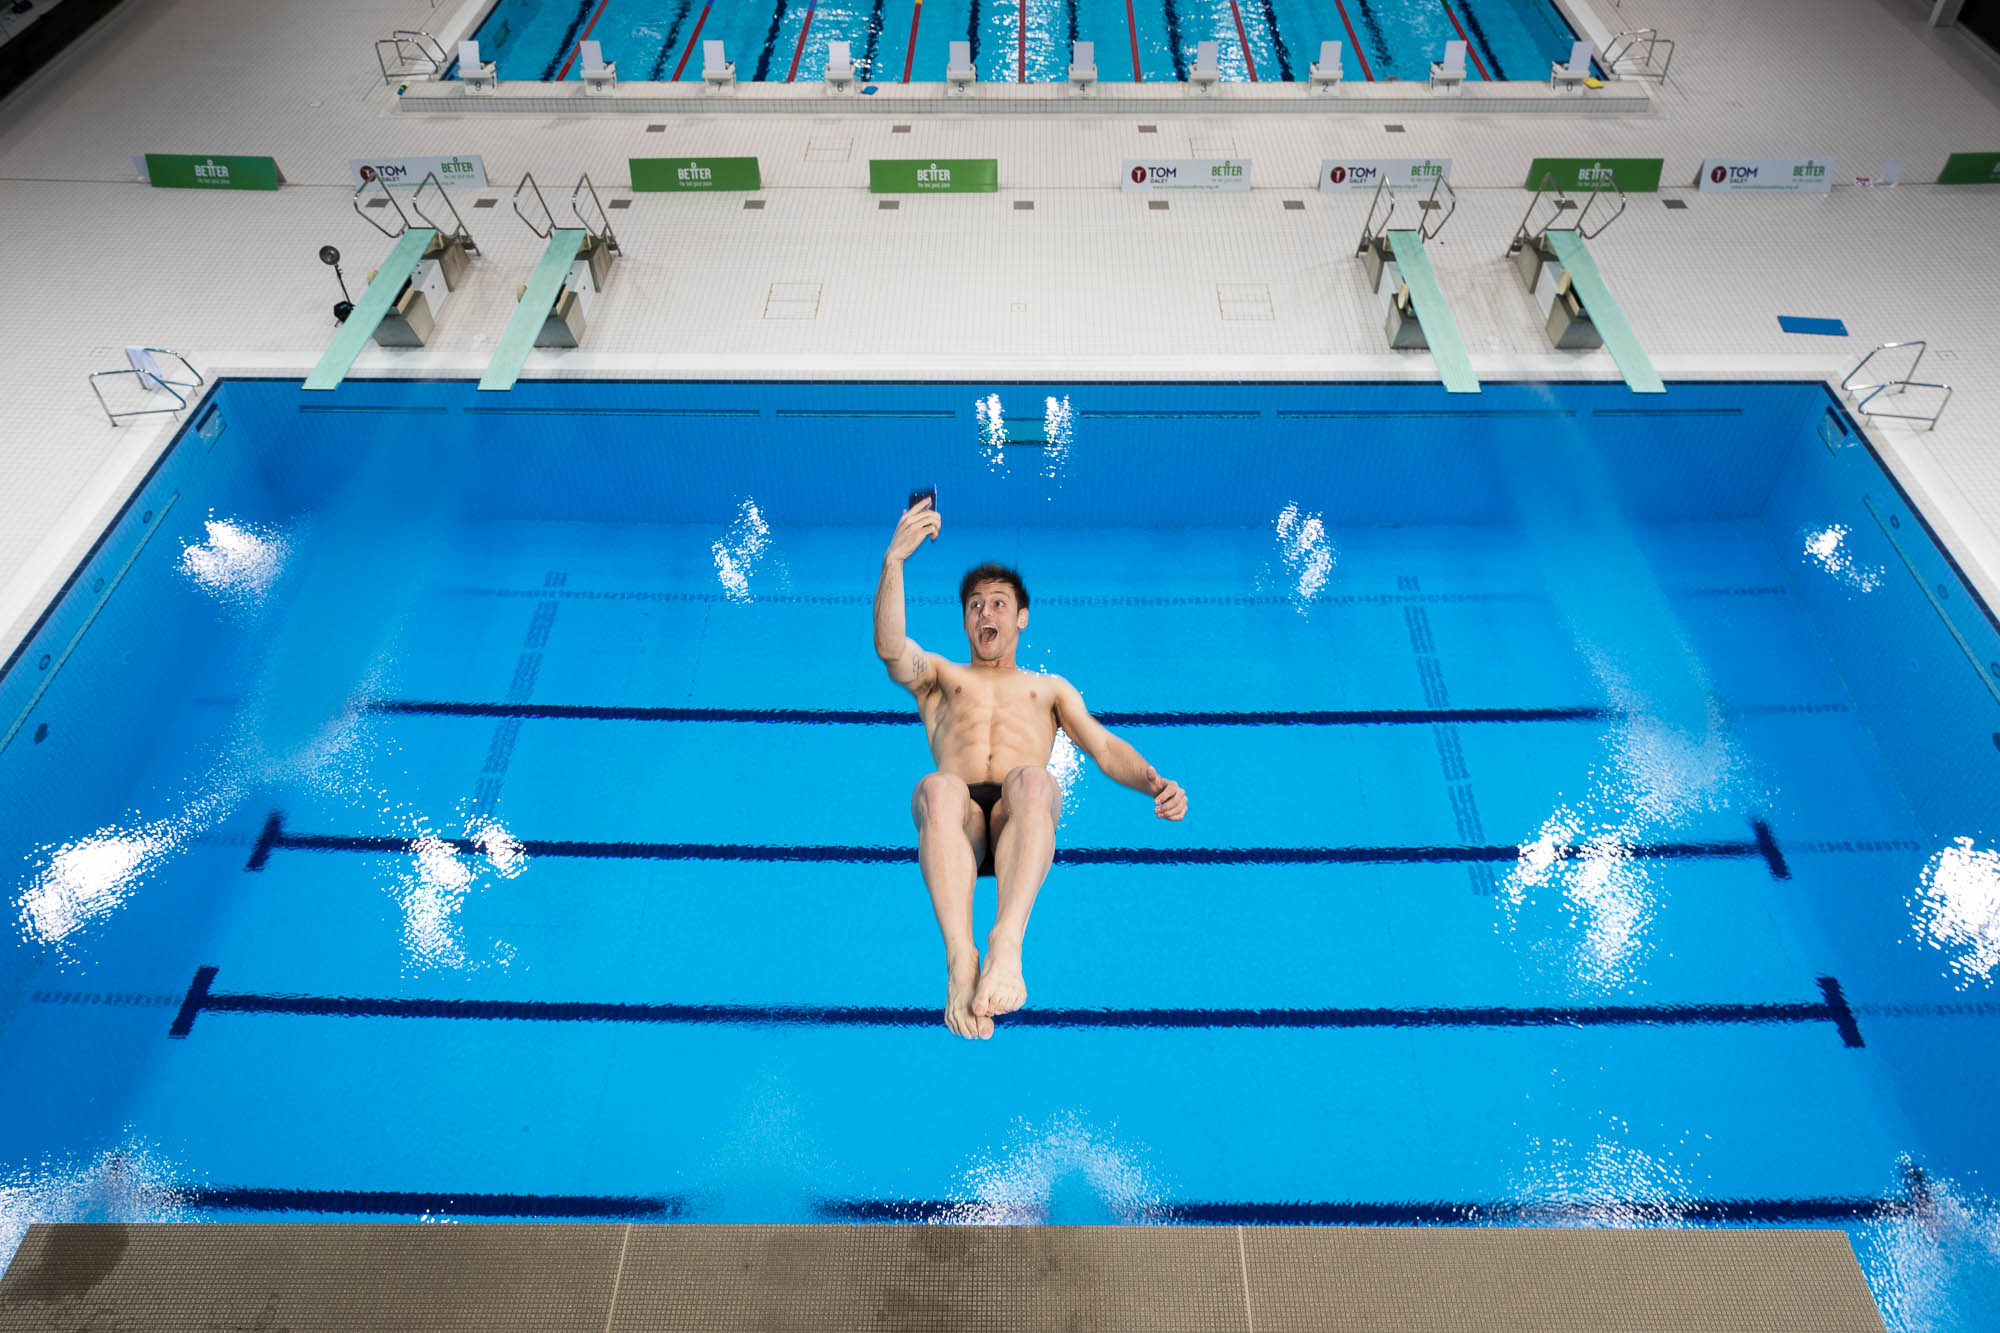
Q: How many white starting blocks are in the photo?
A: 10